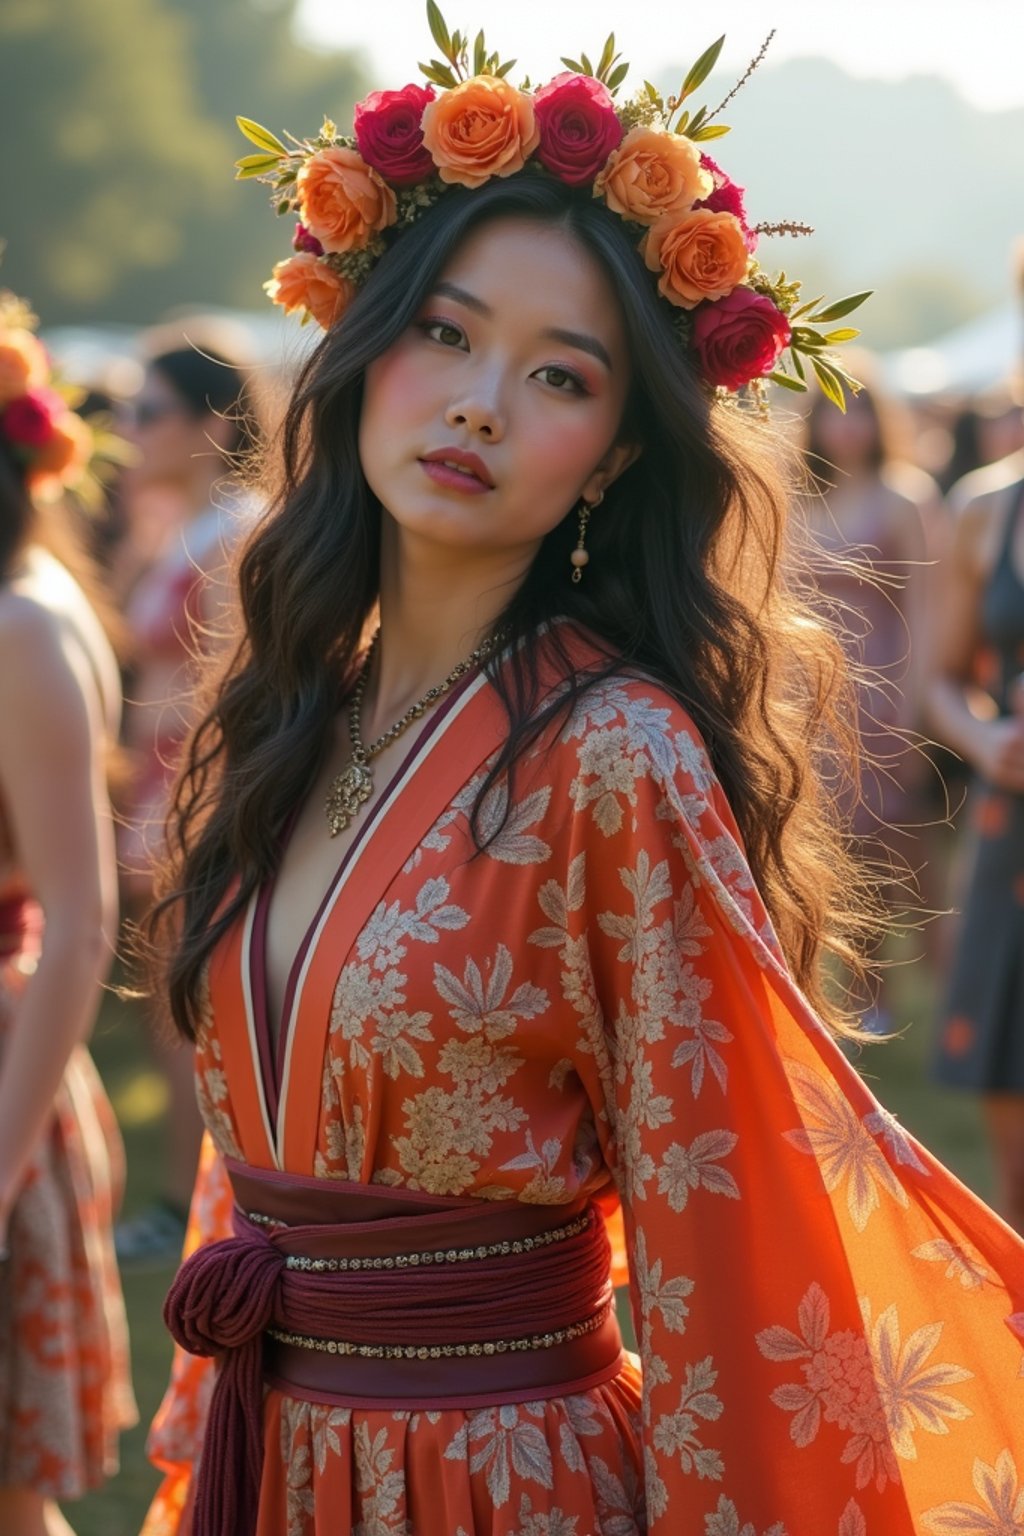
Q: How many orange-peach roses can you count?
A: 5